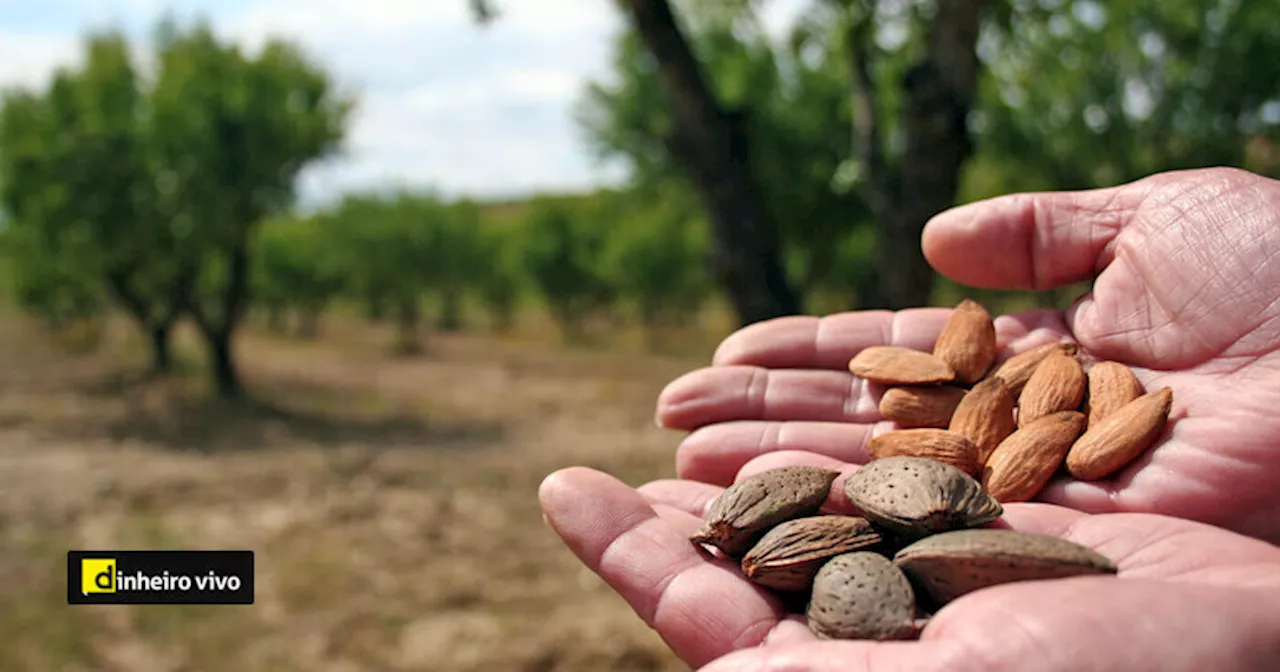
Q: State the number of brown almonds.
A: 10